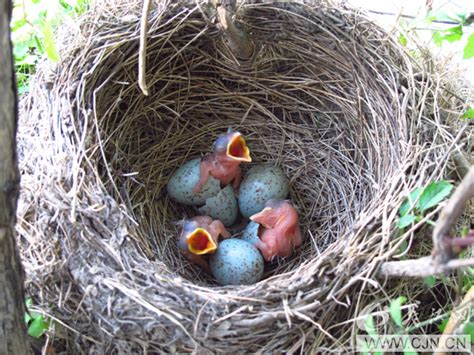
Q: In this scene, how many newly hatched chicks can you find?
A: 3